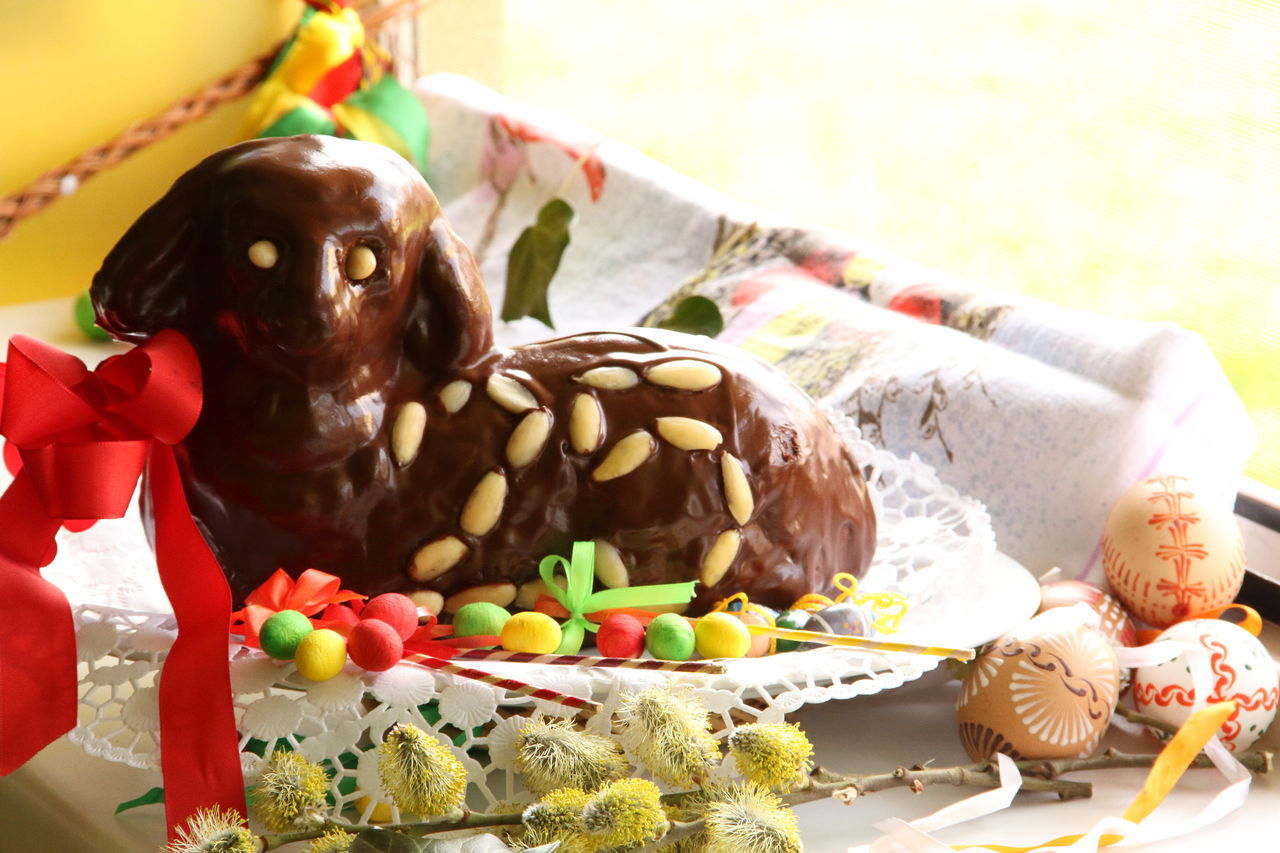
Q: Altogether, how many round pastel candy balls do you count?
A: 9